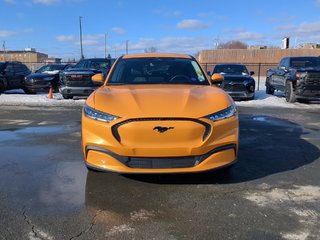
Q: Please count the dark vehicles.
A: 5